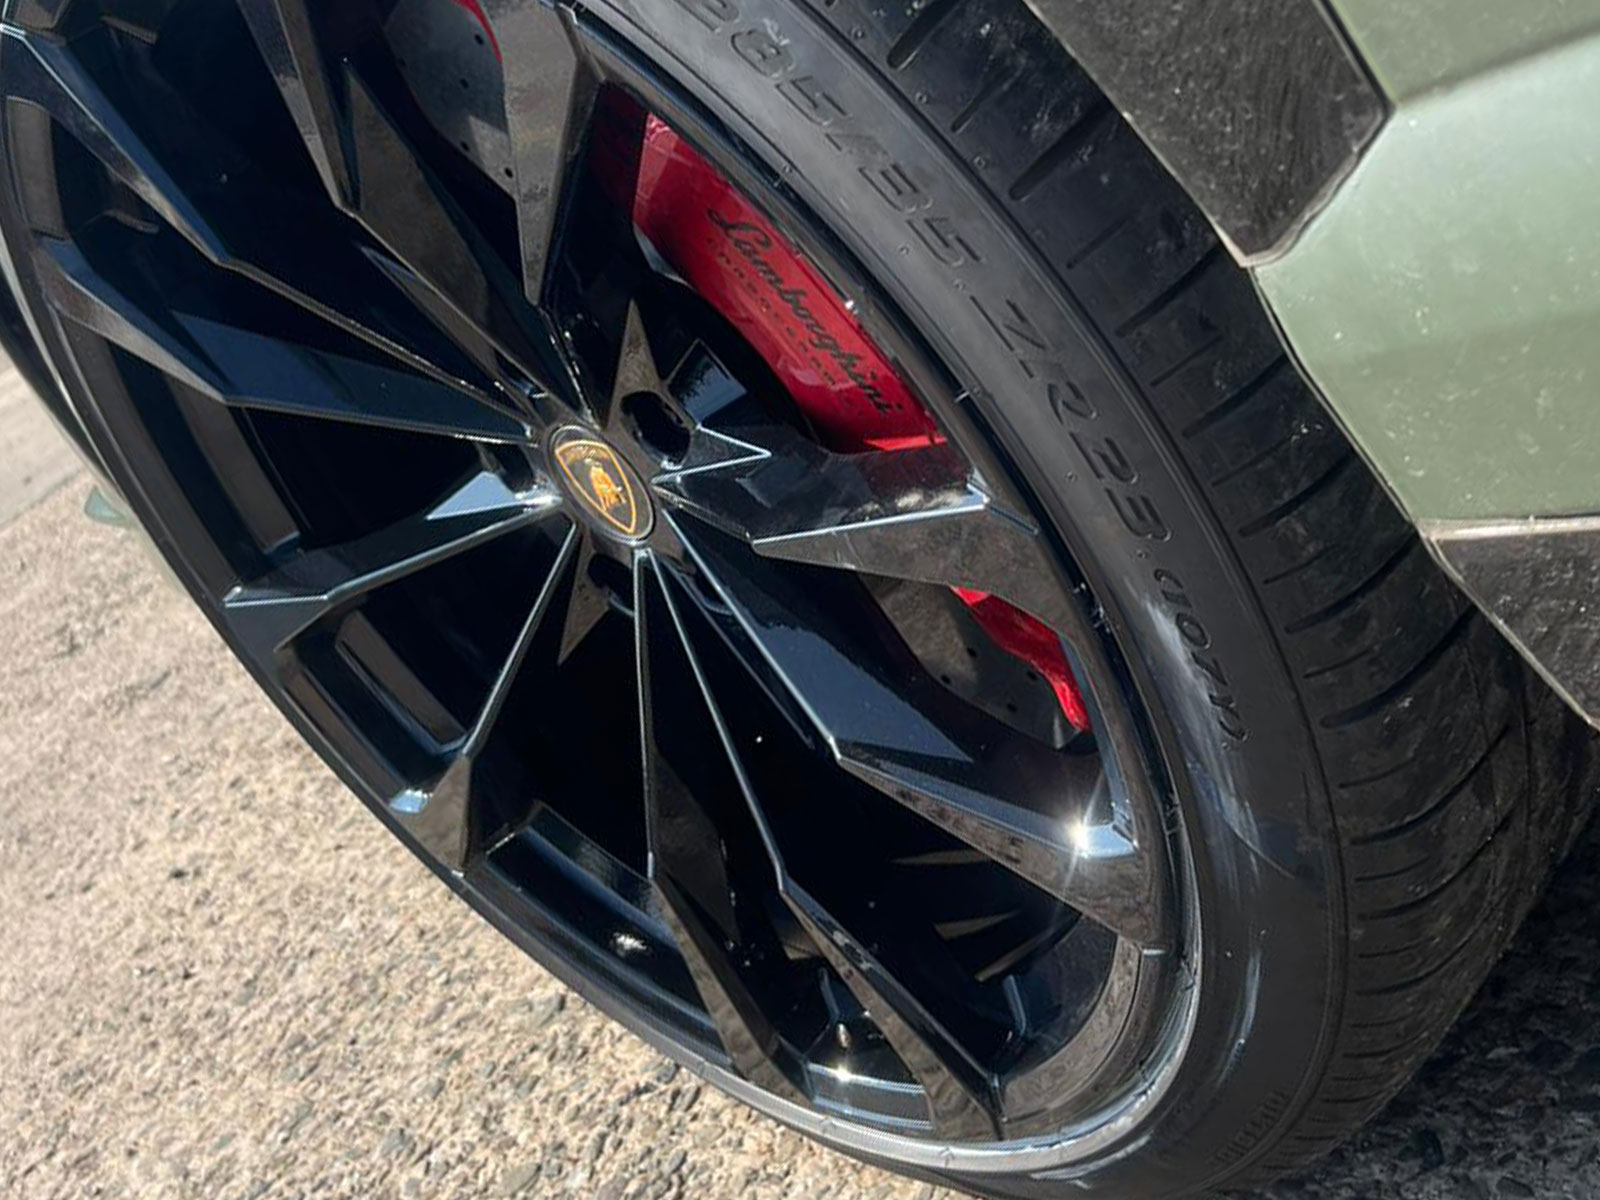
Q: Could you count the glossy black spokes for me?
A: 10